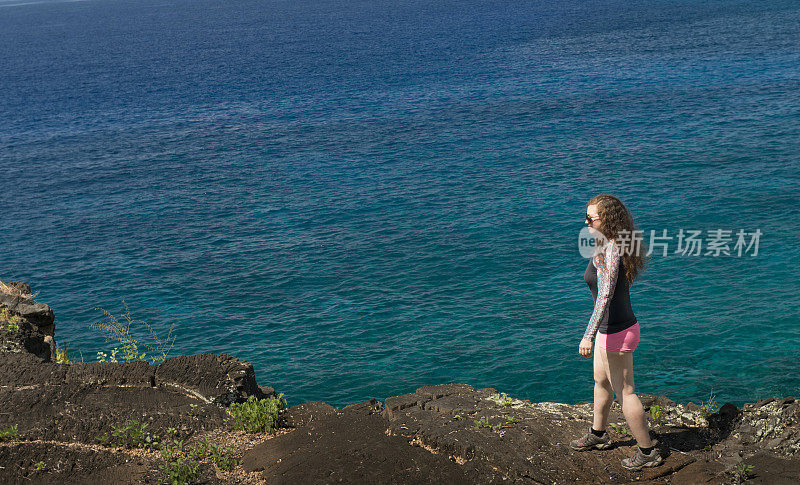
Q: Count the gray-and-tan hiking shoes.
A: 2